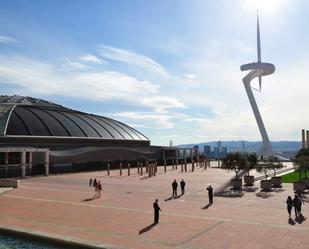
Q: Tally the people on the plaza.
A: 11